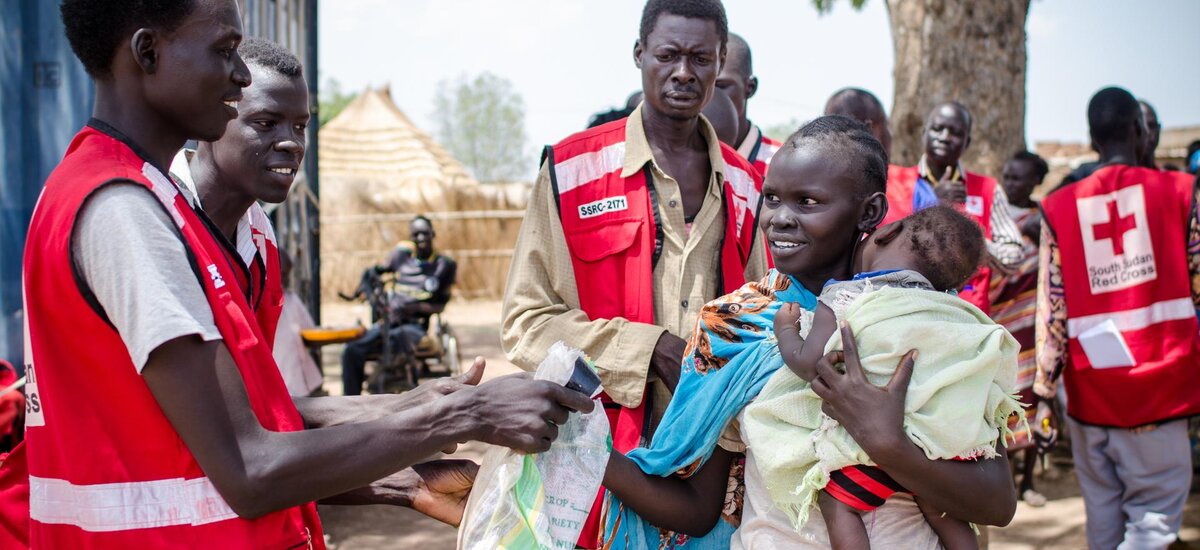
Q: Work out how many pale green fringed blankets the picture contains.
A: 1